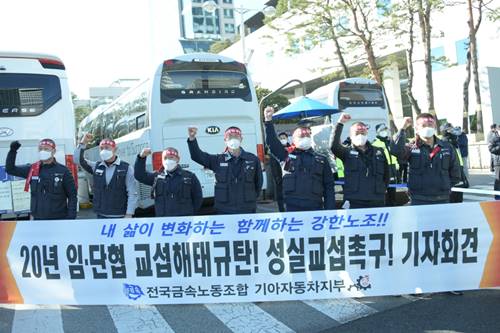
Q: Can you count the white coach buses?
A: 3